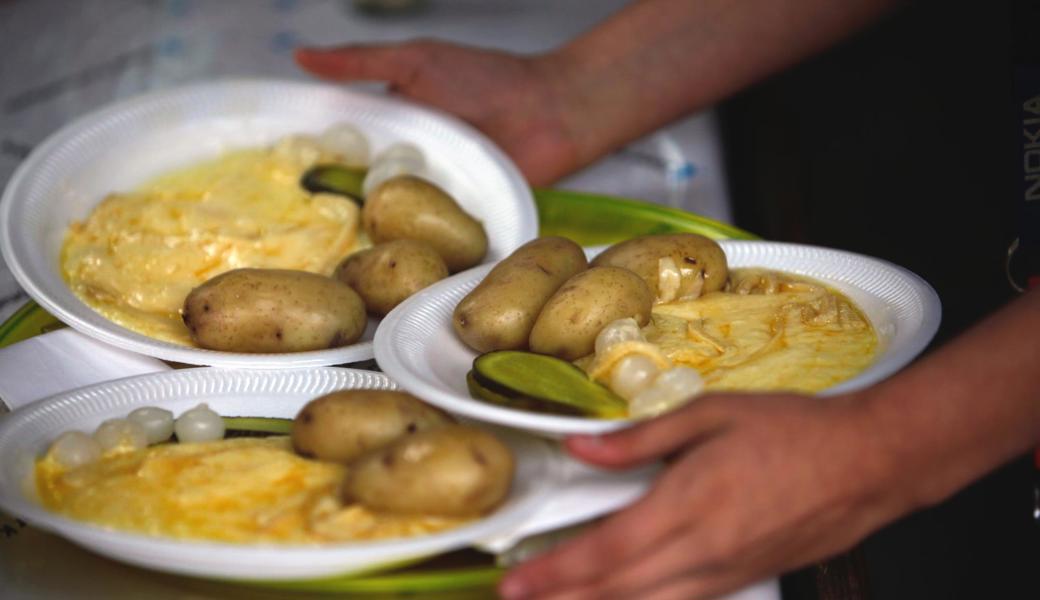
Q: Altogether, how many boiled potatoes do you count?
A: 8